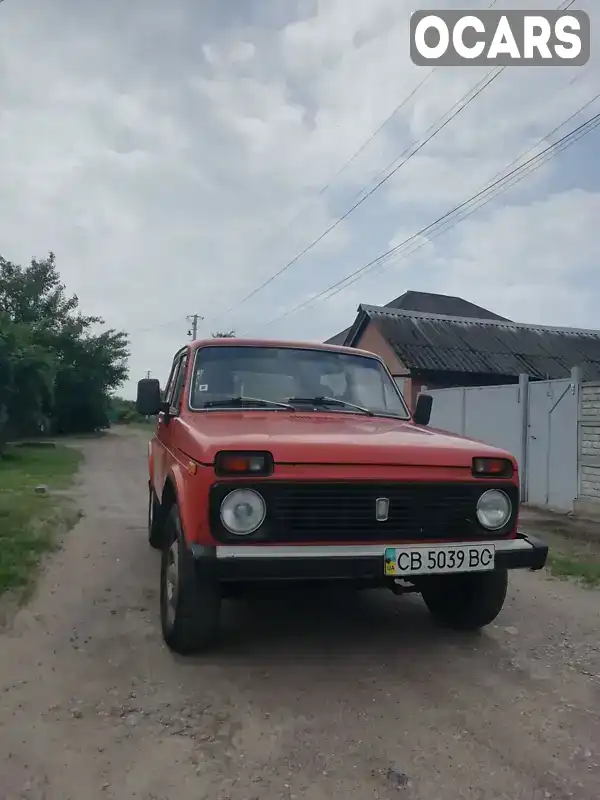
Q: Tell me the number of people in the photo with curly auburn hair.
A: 0